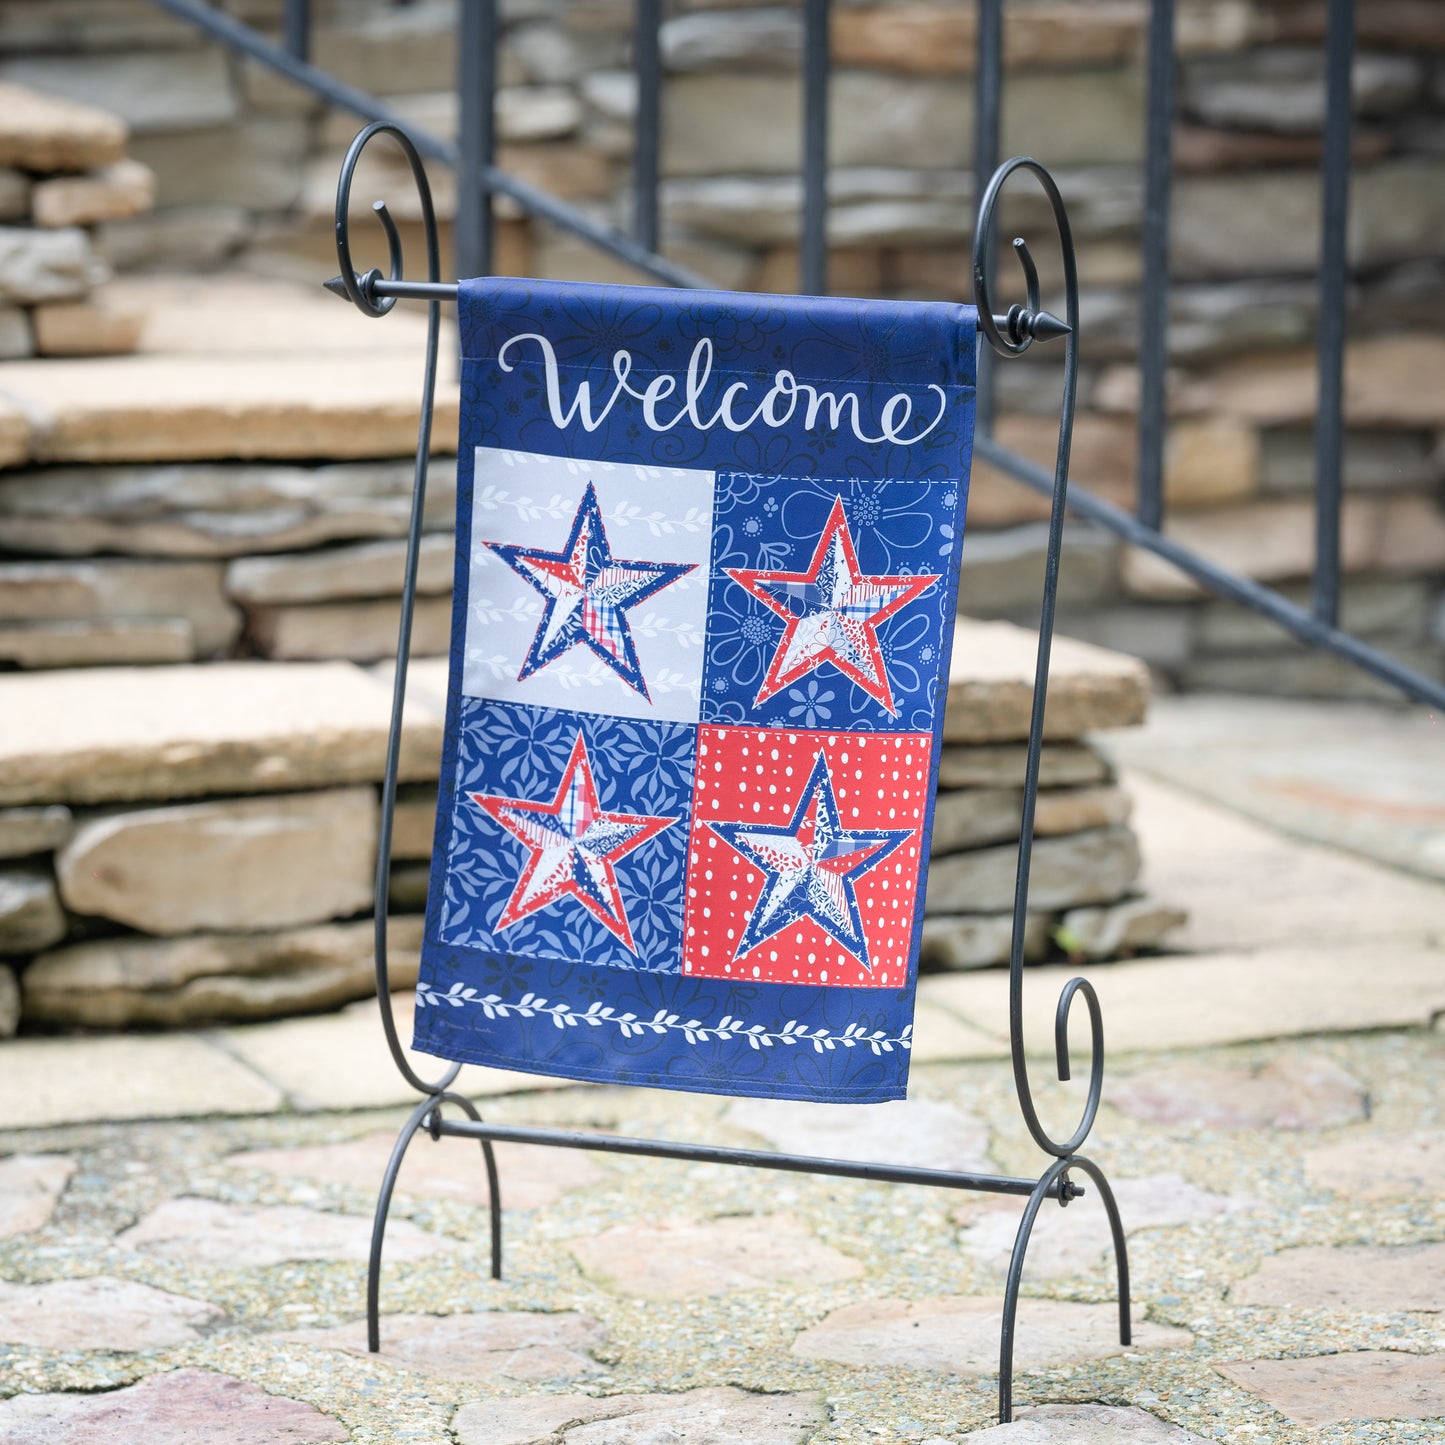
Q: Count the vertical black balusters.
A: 7